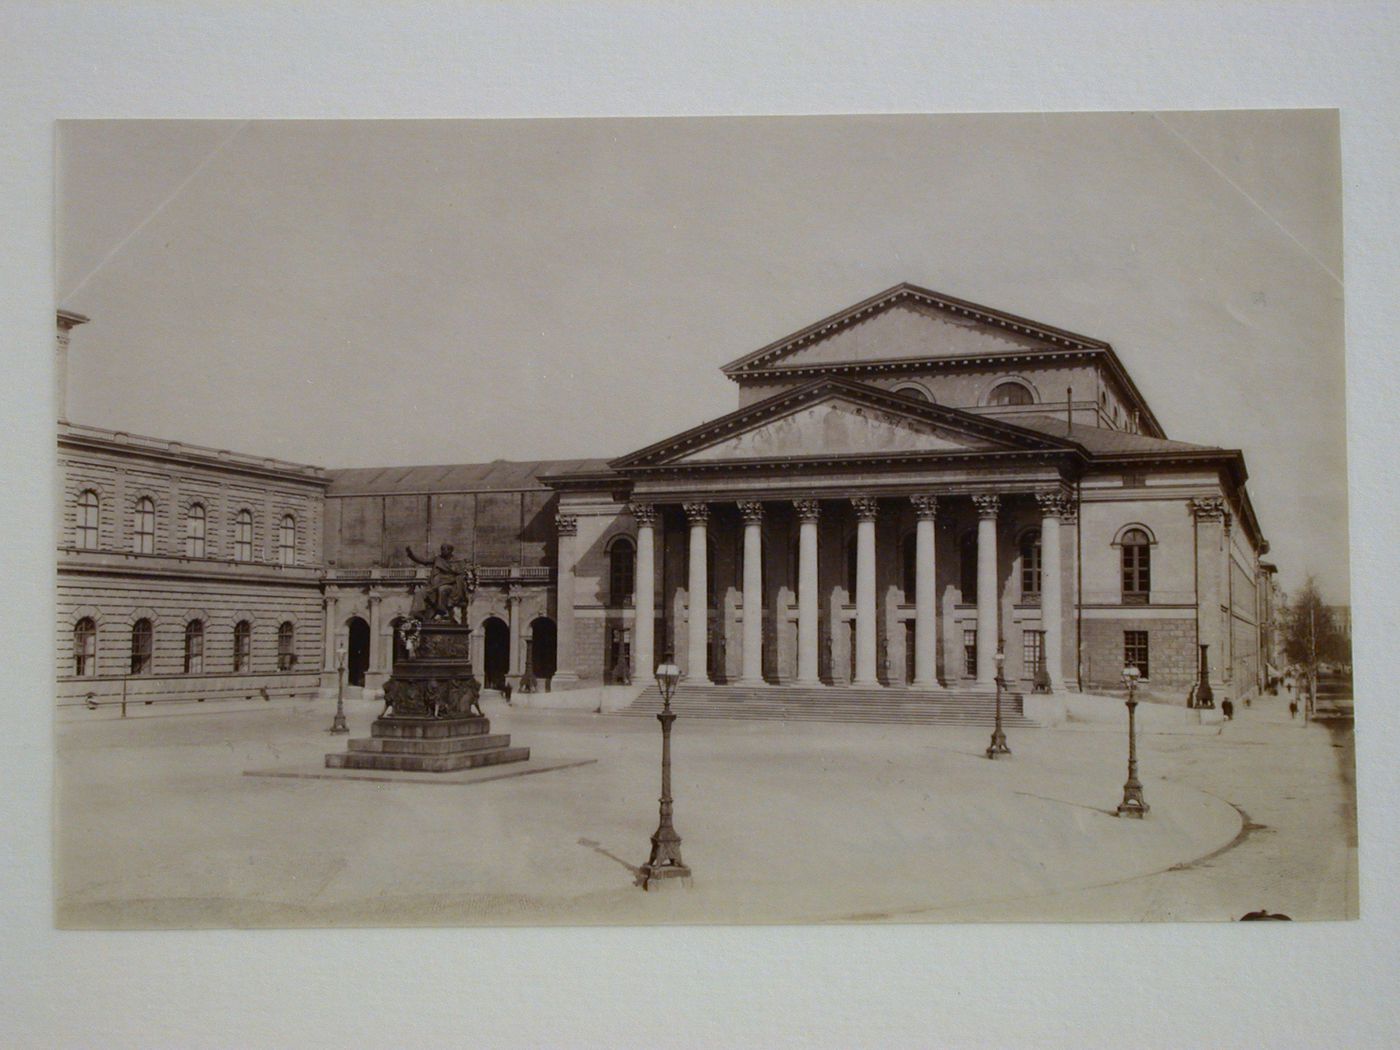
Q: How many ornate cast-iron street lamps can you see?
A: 4